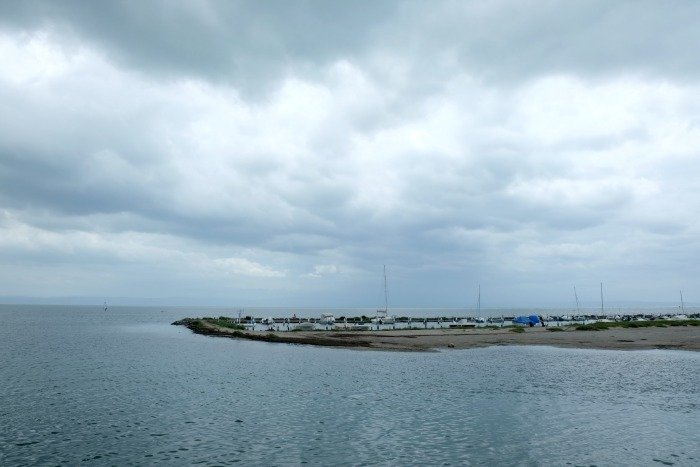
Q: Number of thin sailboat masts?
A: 5